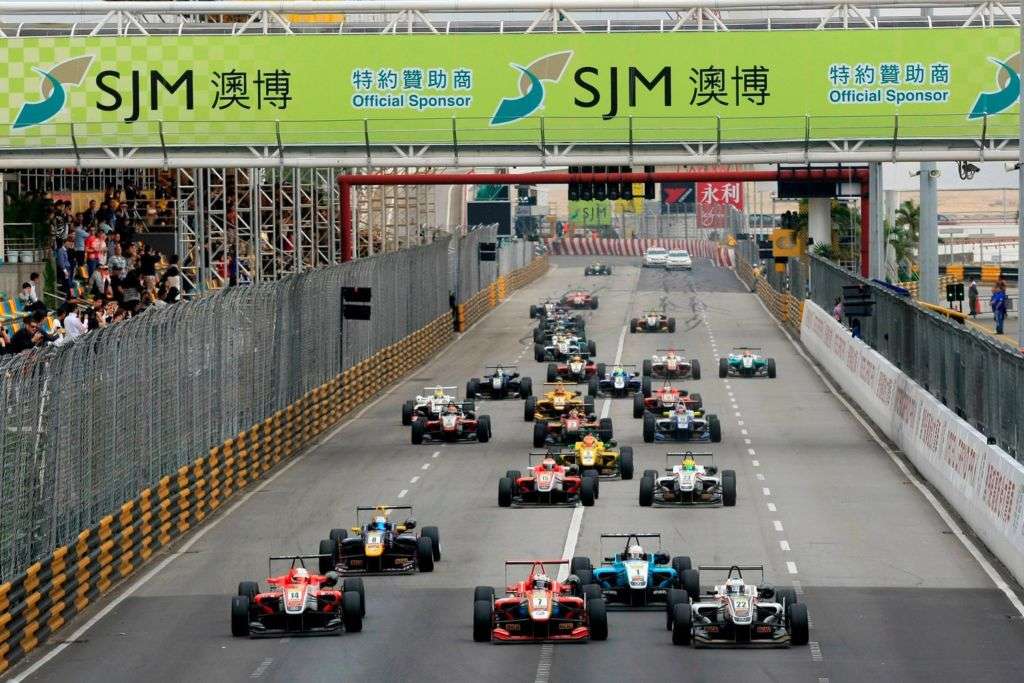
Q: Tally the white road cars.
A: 2